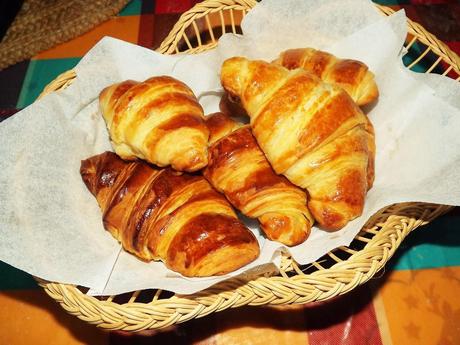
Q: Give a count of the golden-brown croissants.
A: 5